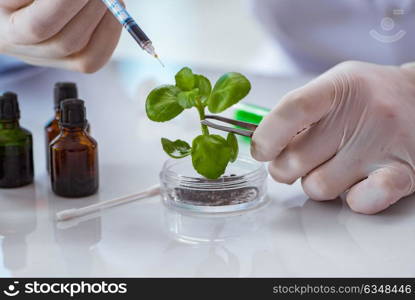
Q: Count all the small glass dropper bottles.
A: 3